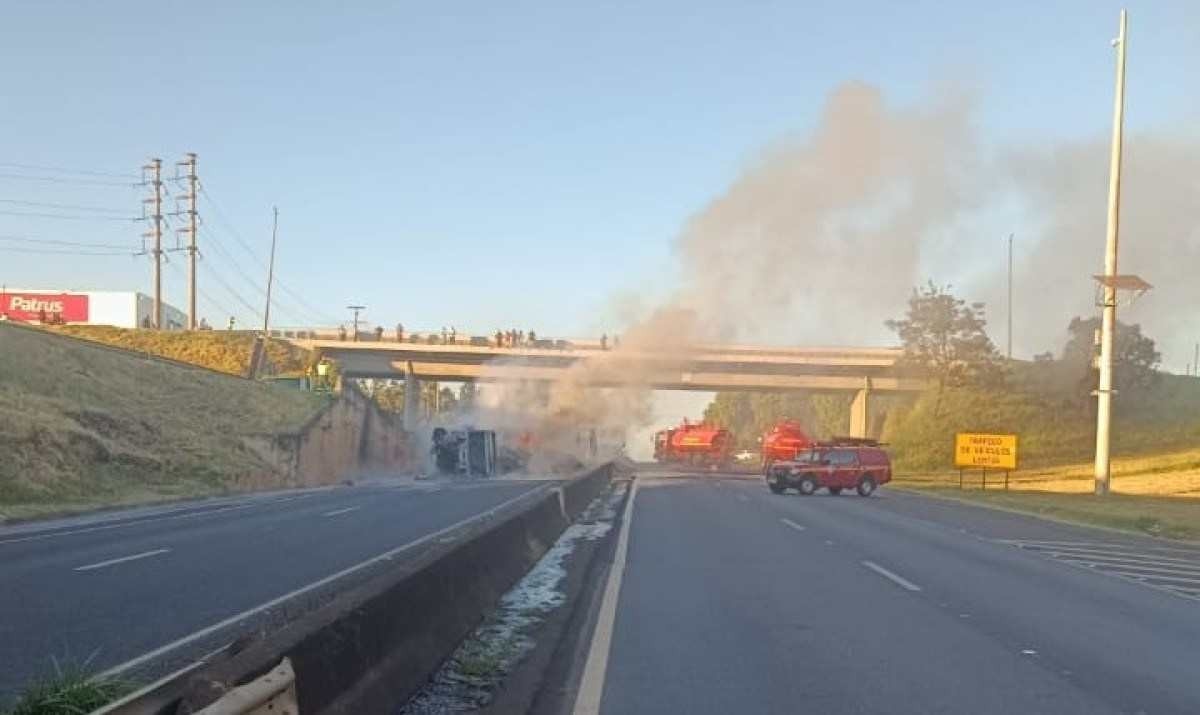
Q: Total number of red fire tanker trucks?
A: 2